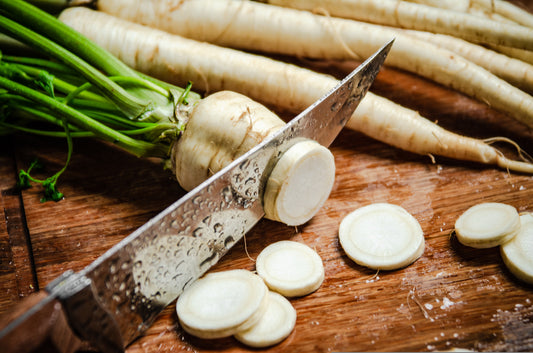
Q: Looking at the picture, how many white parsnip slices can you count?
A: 7